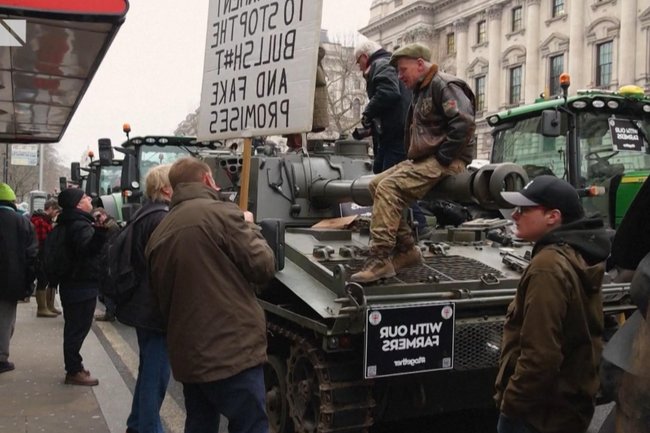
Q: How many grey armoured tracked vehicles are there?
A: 1